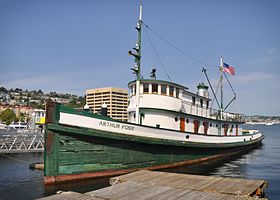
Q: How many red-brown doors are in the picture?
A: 5